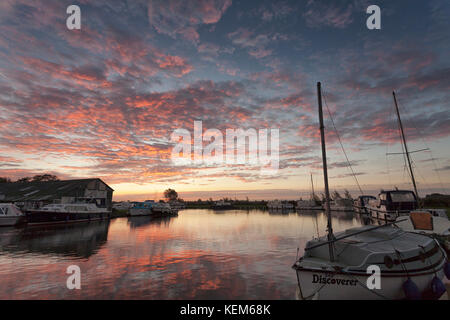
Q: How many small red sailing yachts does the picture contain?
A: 0